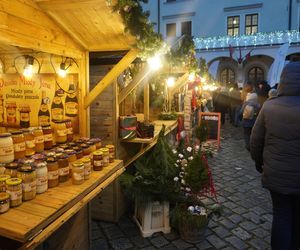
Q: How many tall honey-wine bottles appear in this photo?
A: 3